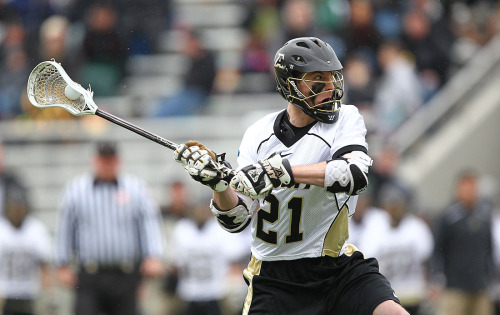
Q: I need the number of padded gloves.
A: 2